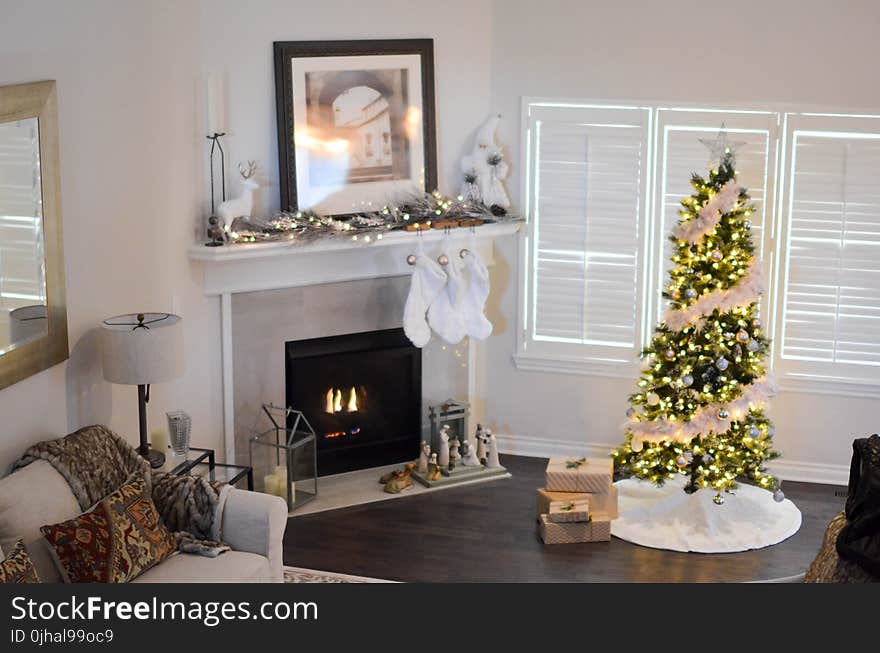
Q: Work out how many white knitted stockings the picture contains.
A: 3